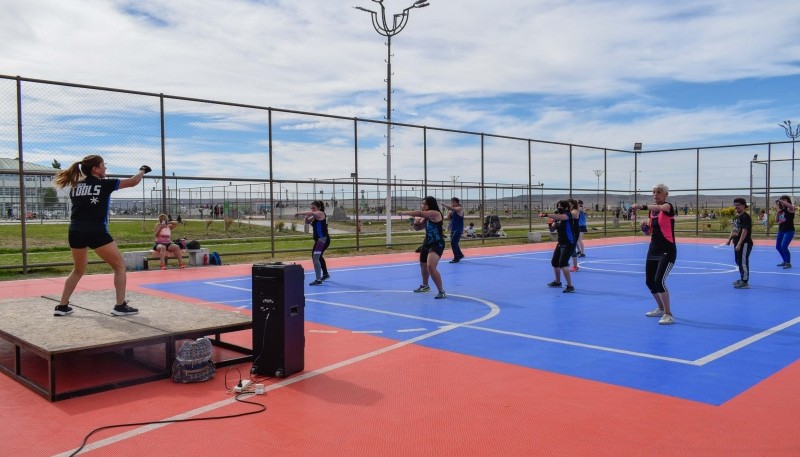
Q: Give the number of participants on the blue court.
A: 9